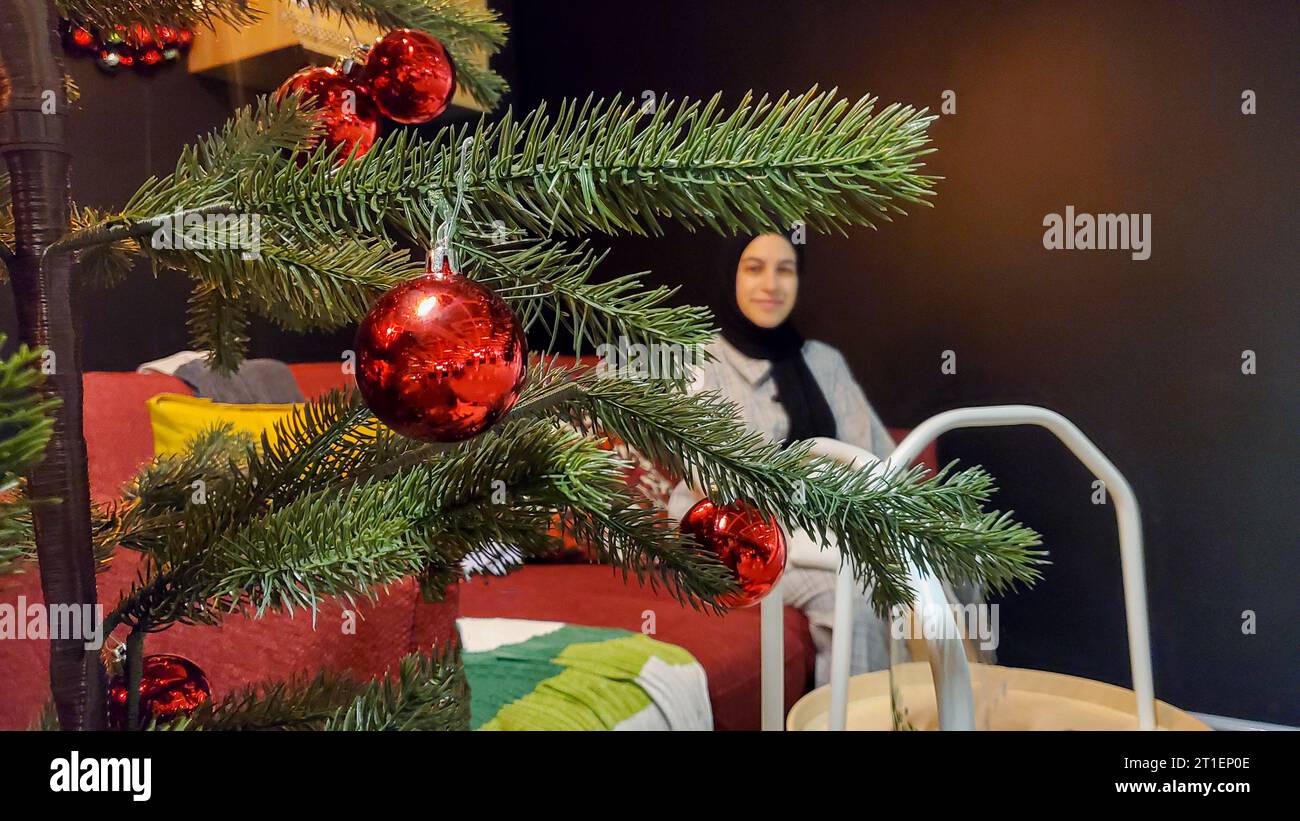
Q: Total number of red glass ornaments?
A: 5